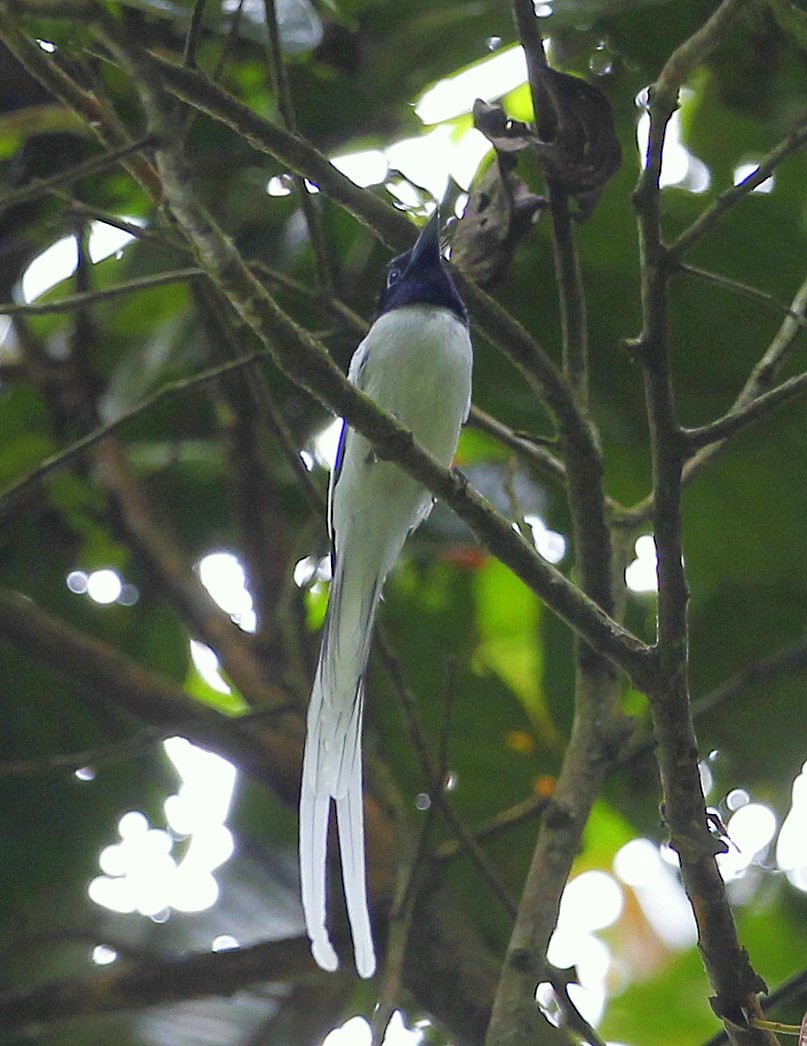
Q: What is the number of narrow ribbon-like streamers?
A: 2